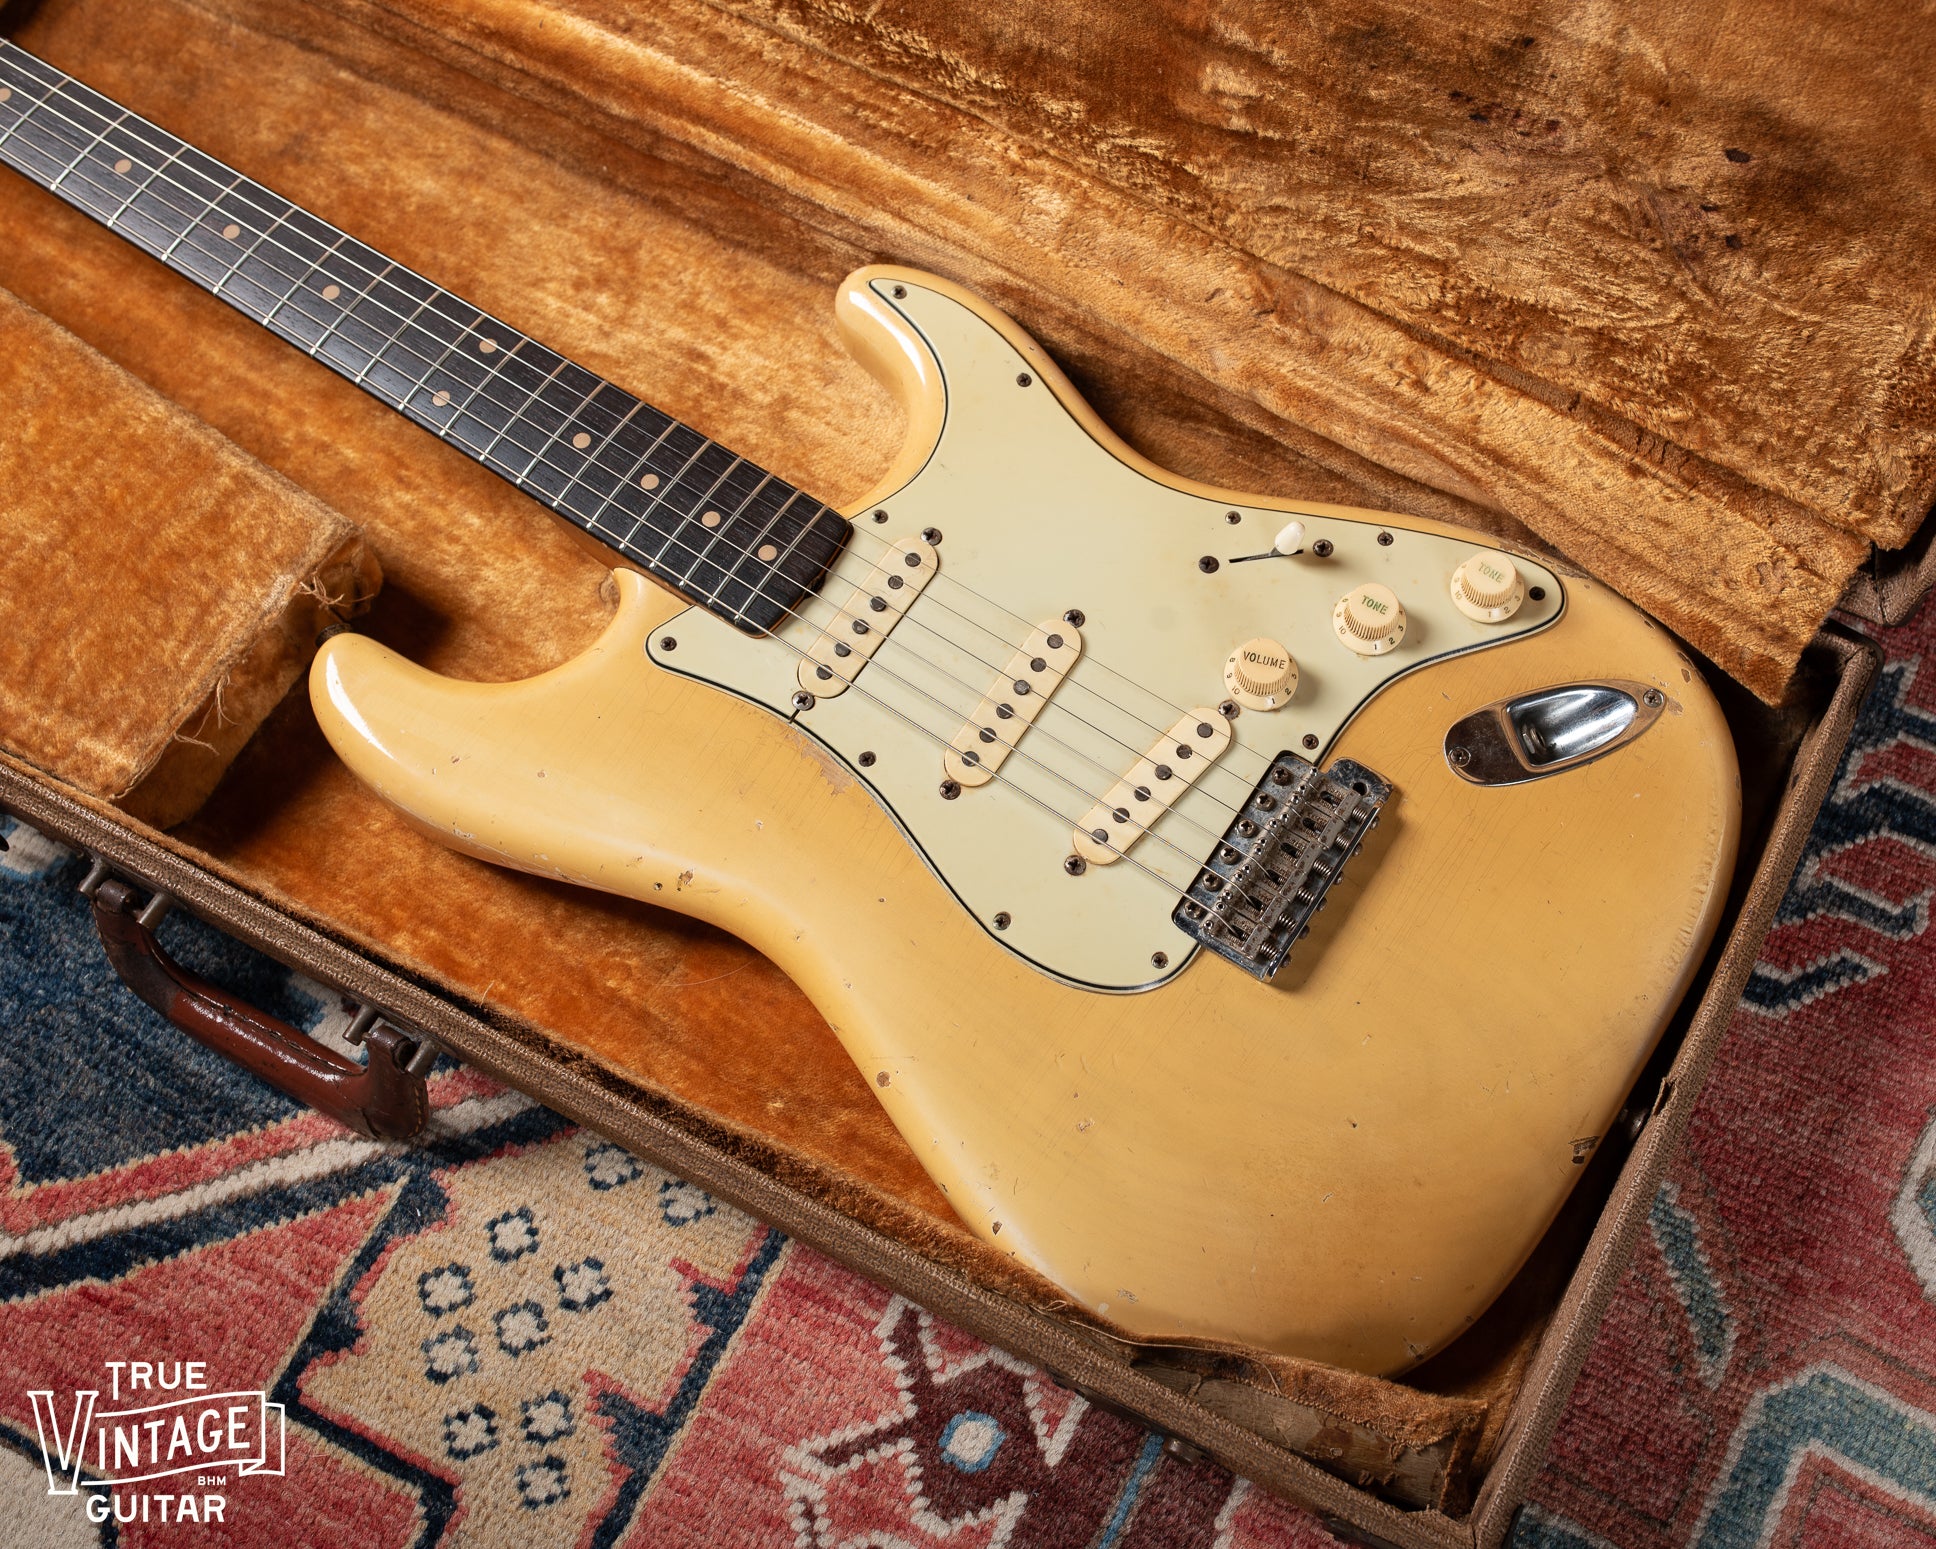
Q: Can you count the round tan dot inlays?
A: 10